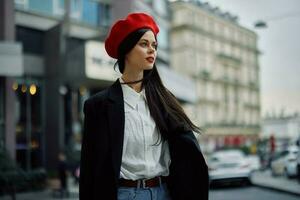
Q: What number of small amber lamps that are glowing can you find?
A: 3